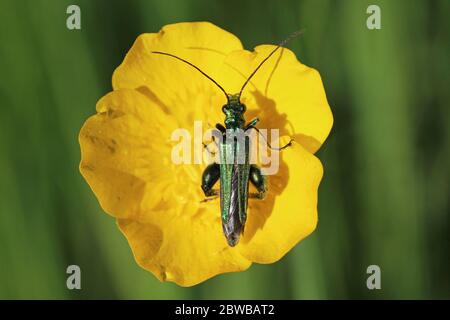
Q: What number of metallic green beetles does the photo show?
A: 1